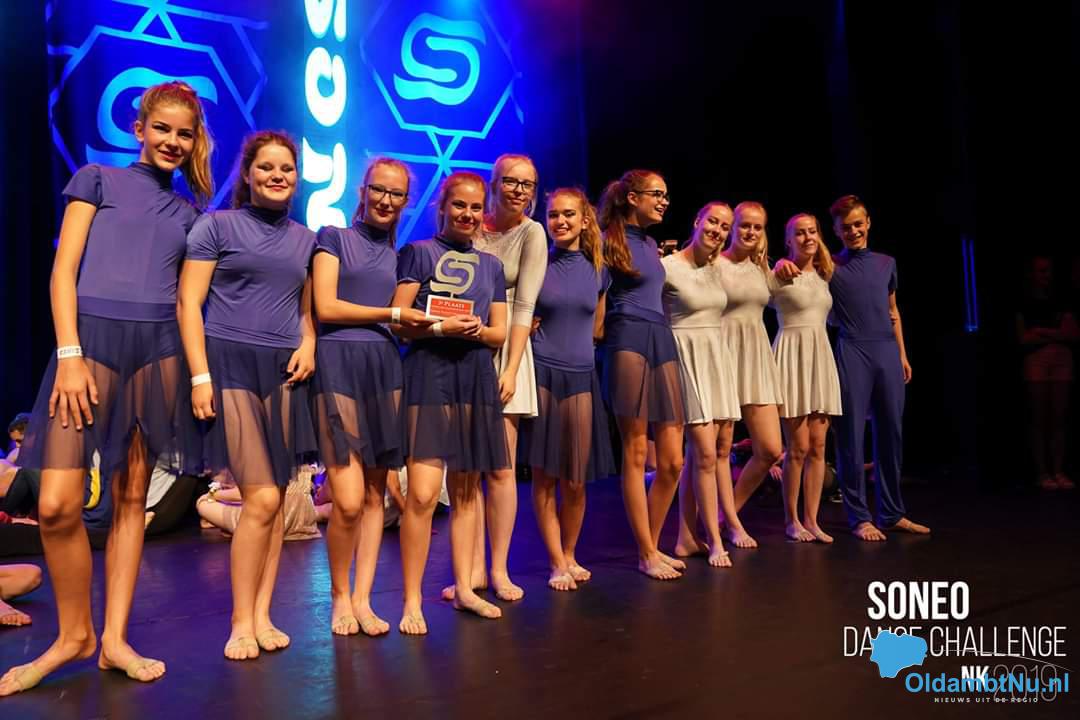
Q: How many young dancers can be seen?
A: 11